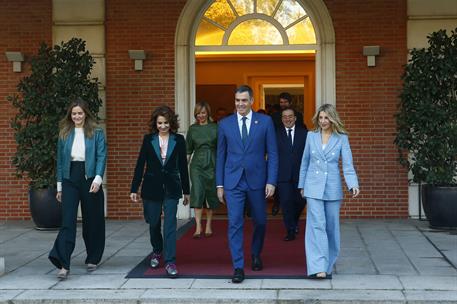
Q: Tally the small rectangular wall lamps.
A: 3